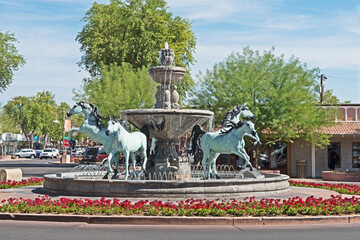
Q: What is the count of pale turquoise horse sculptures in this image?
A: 4